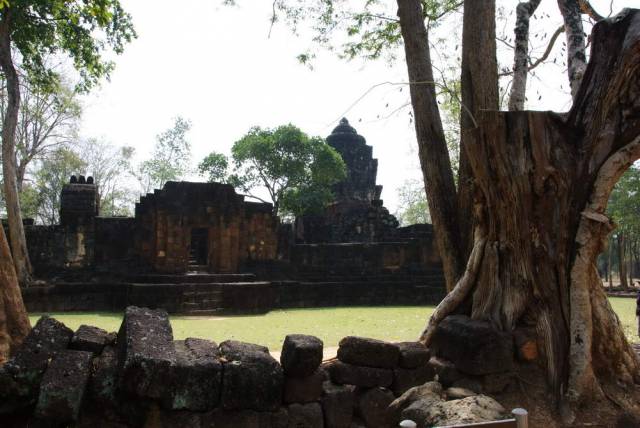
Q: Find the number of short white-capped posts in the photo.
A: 2